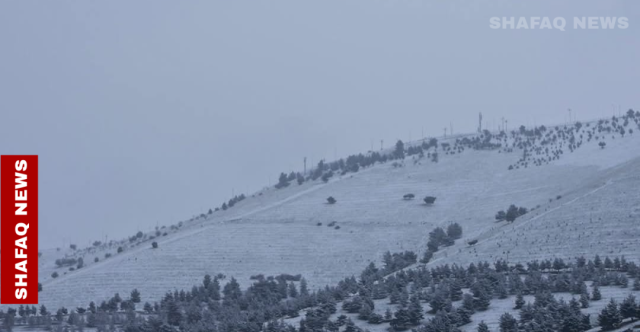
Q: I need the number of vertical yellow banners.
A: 0